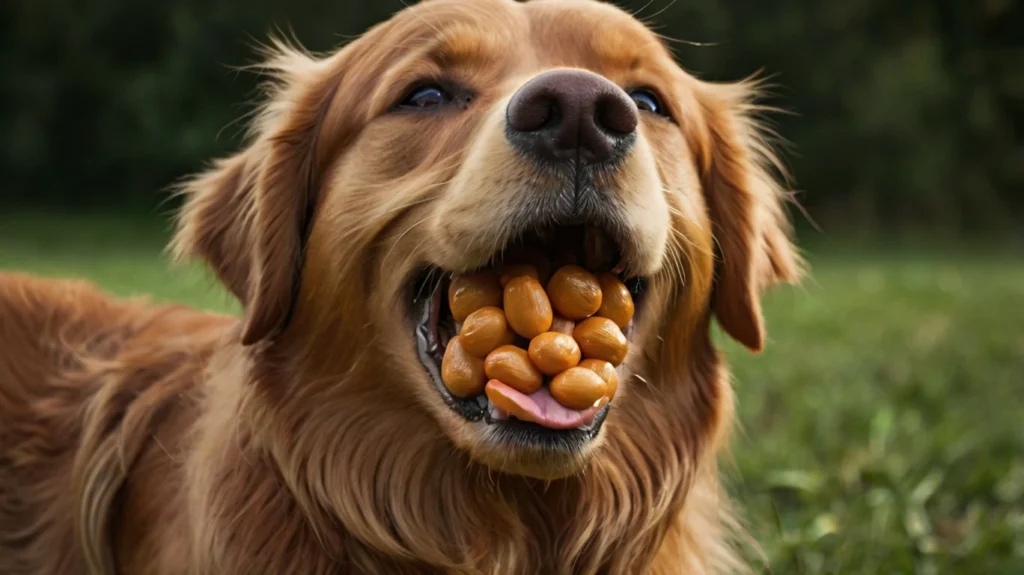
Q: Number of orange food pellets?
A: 12